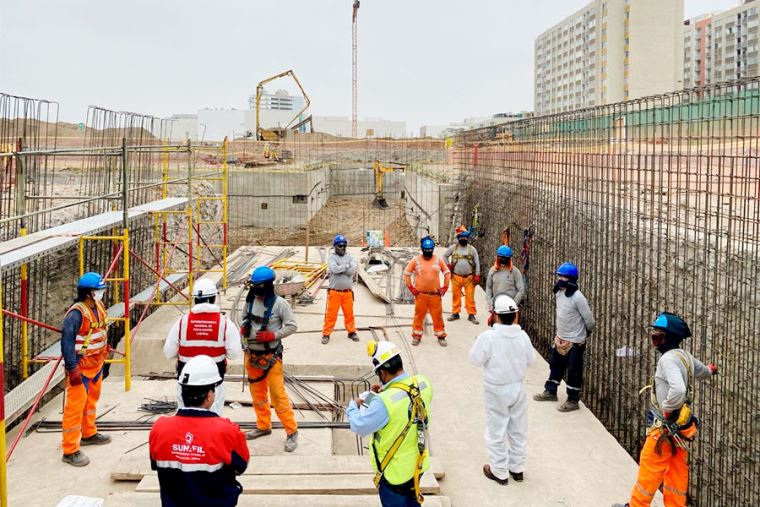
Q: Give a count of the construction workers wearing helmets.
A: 12